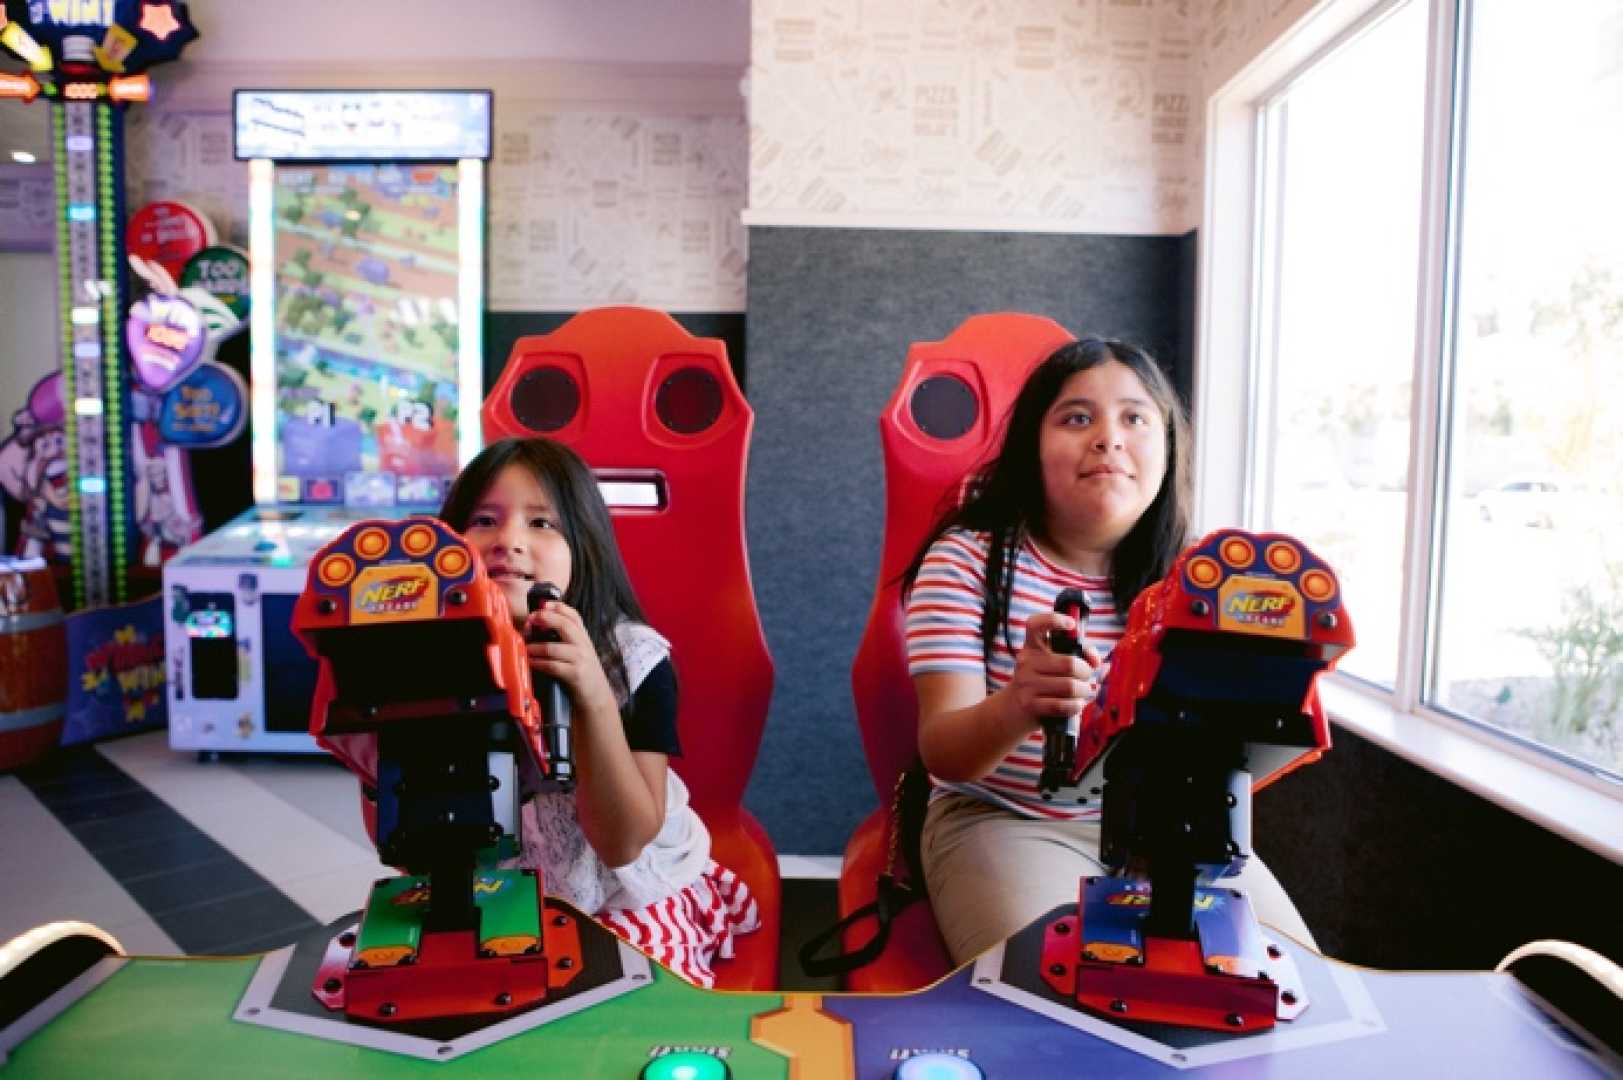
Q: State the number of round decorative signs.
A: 4